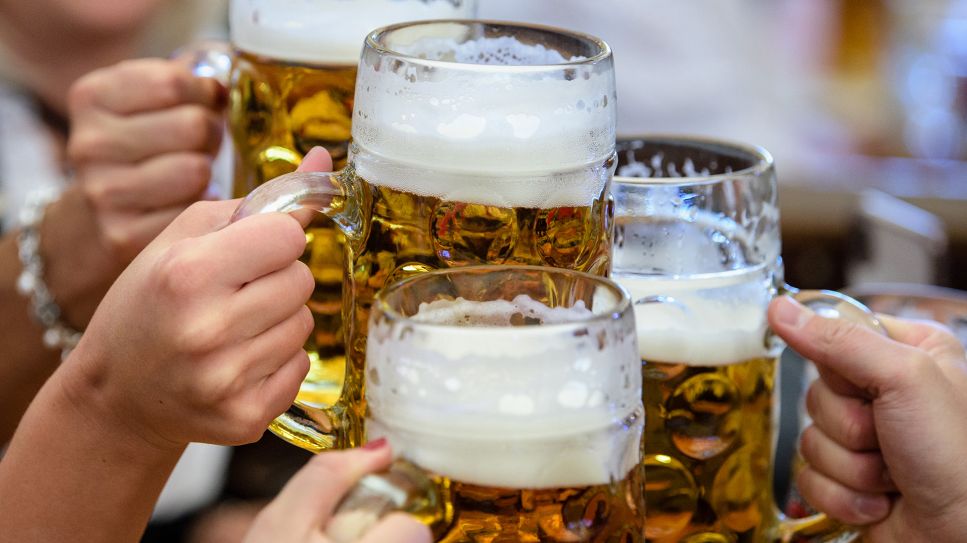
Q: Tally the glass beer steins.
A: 4